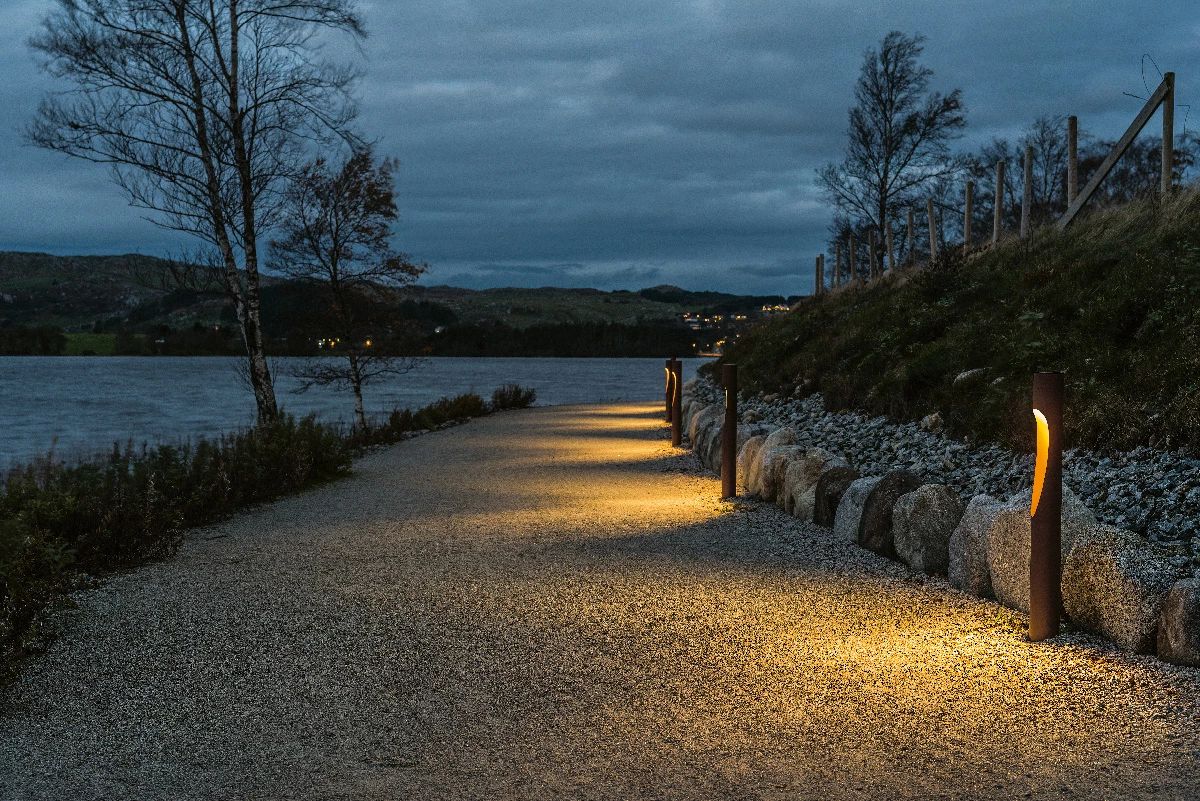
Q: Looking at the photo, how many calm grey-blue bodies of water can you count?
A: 1